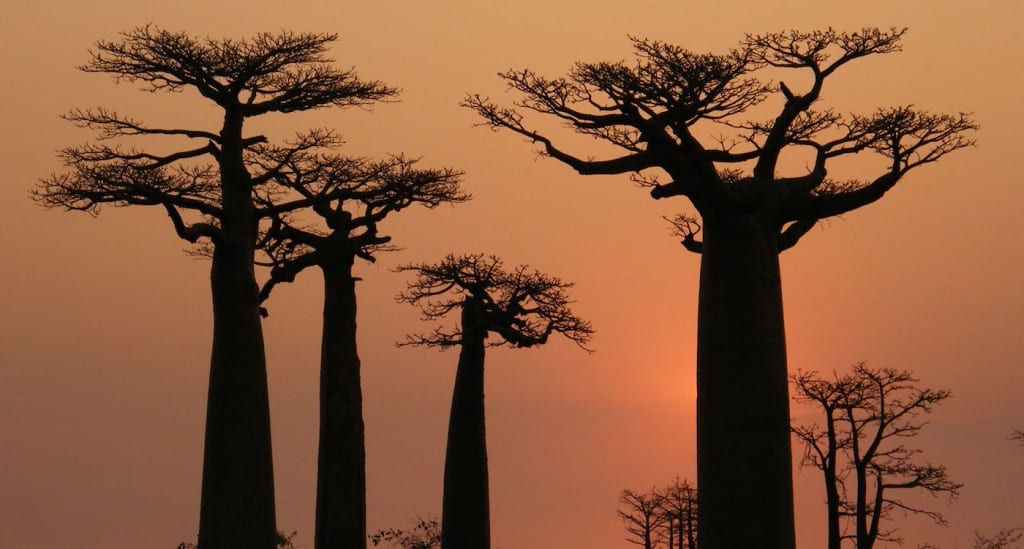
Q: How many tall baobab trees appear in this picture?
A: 4